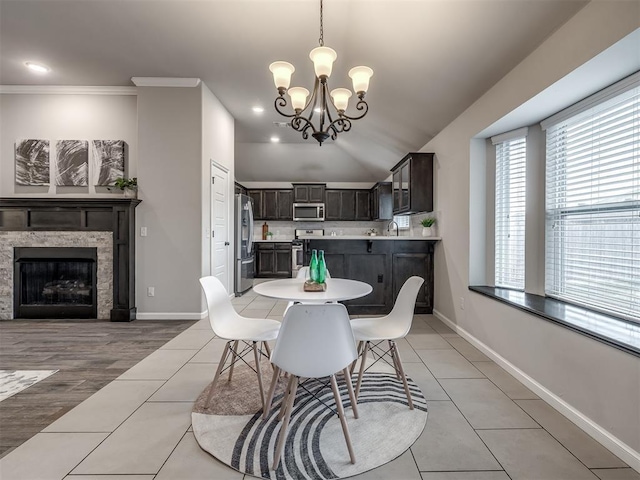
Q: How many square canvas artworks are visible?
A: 3